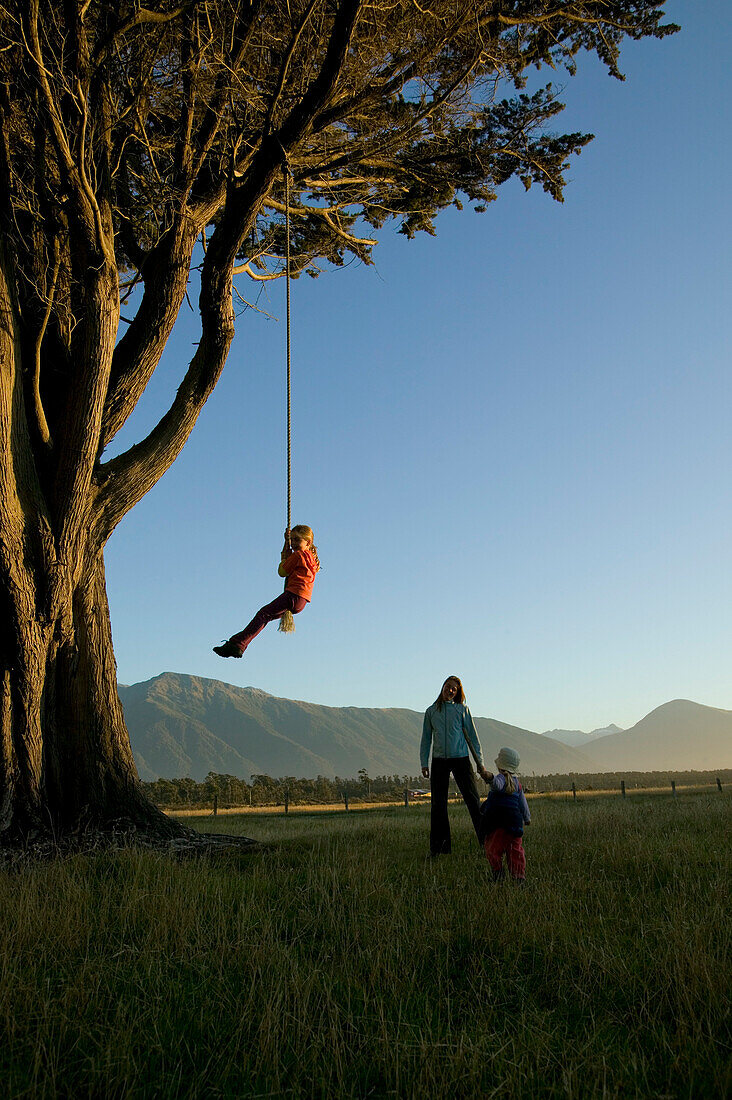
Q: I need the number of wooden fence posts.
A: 8